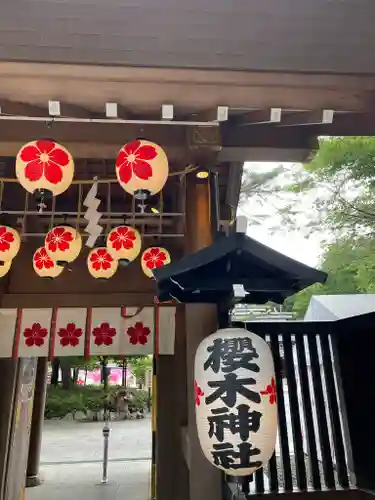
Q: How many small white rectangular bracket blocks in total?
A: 6